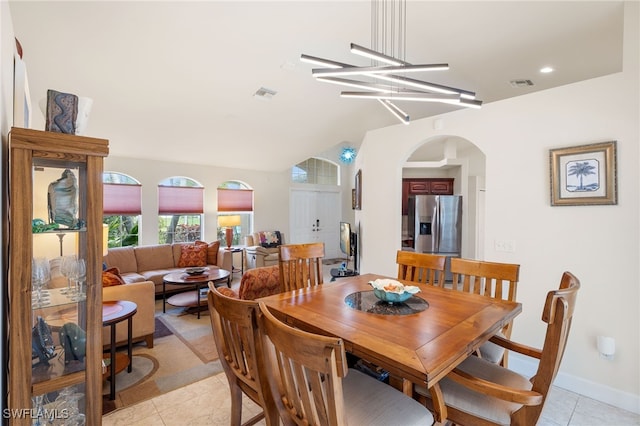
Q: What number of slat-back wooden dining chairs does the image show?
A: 6